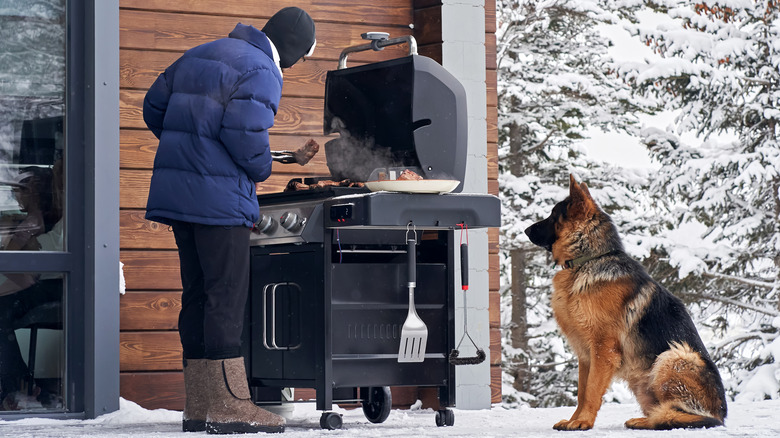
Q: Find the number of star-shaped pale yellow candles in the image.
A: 0